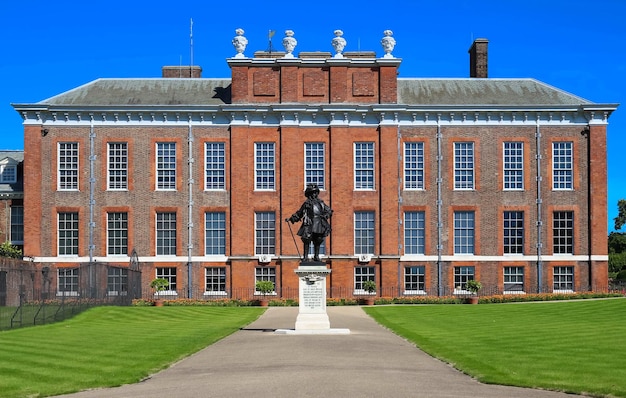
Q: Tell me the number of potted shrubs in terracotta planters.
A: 4